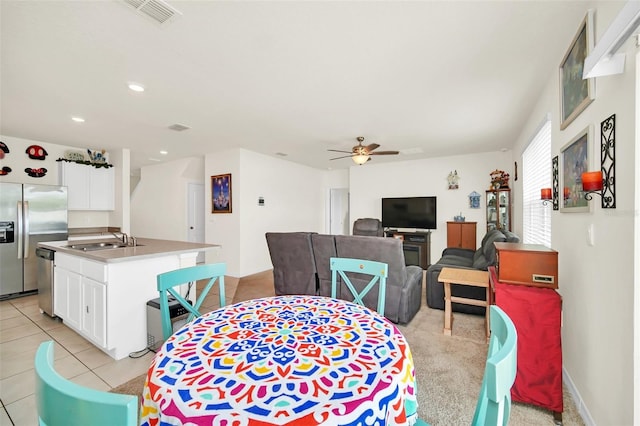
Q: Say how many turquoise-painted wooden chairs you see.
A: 4